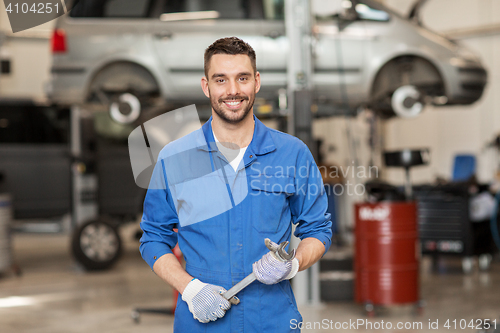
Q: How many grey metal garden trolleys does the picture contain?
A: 0